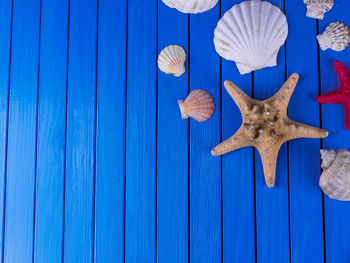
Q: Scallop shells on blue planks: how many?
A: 6